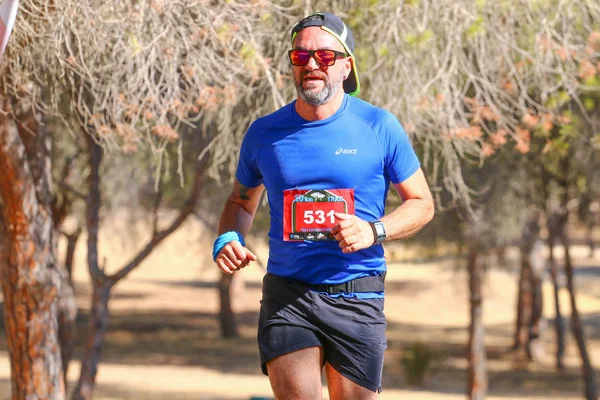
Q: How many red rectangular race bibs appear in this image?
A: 1